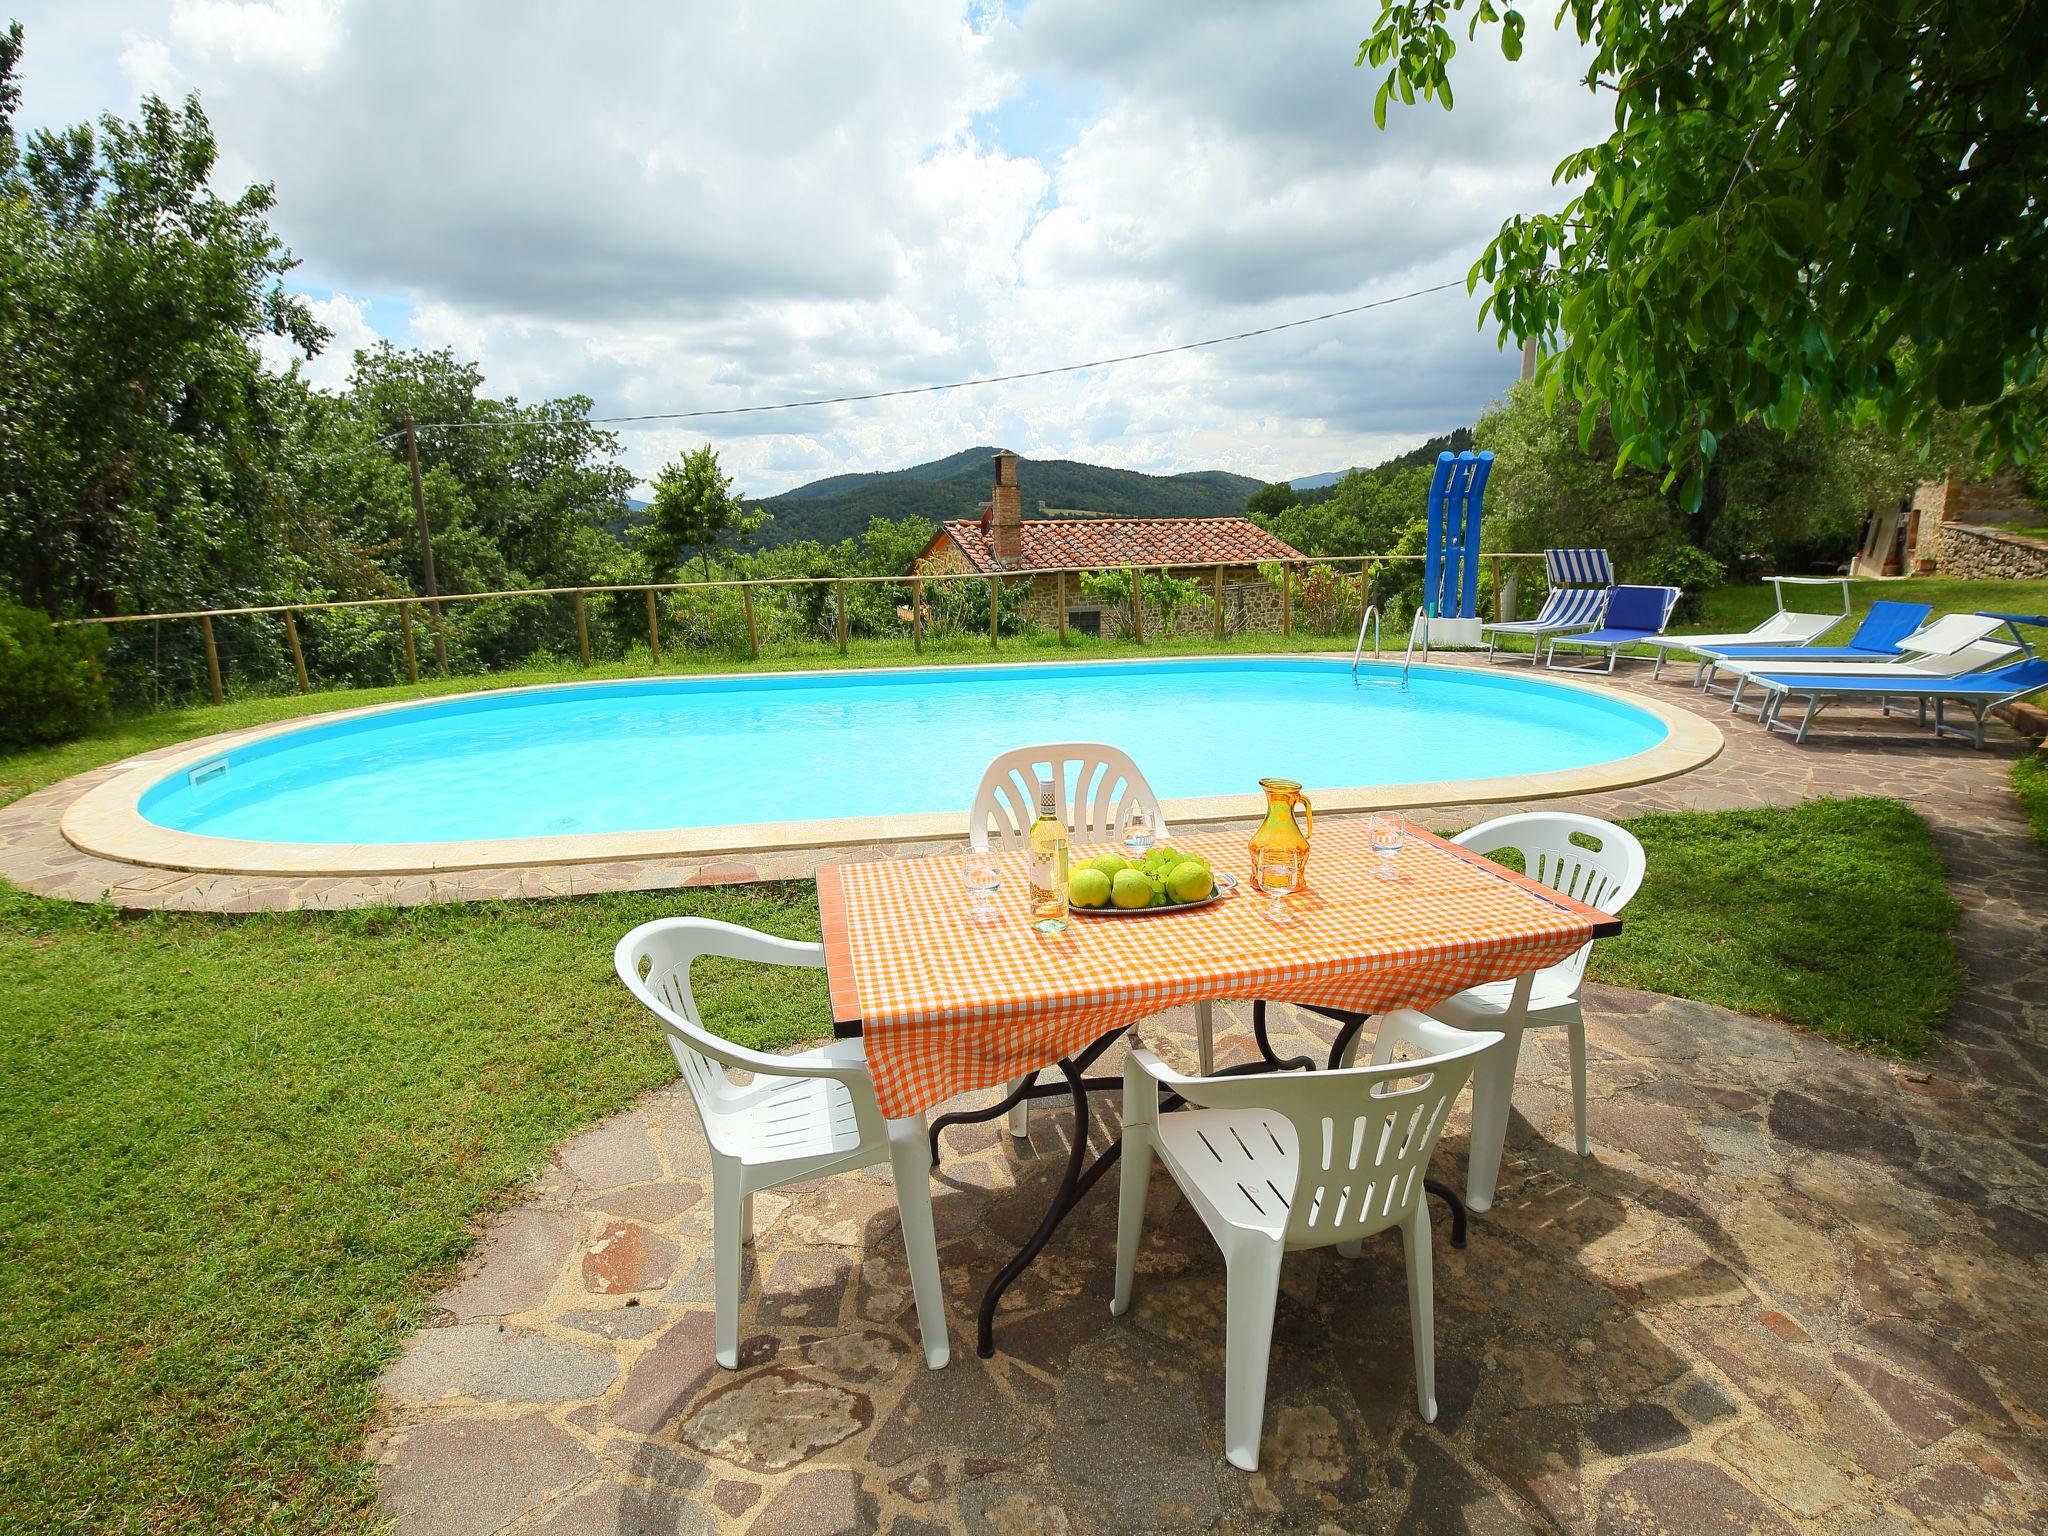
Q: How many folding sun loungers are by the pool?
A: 6